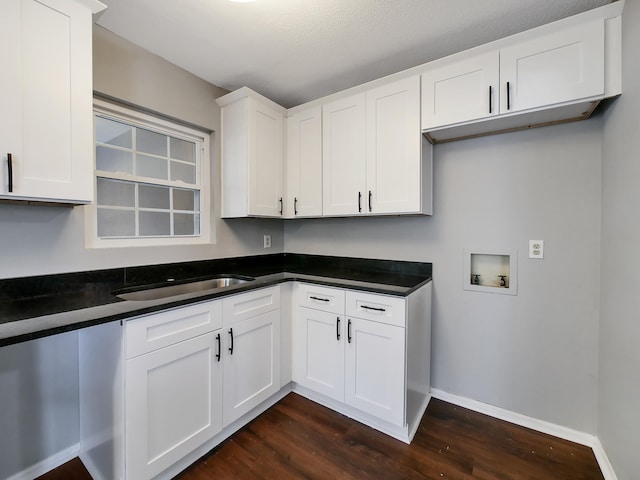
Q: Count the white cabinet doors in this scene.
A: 11